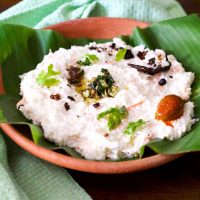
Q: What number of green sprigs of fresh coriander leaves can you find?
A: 5